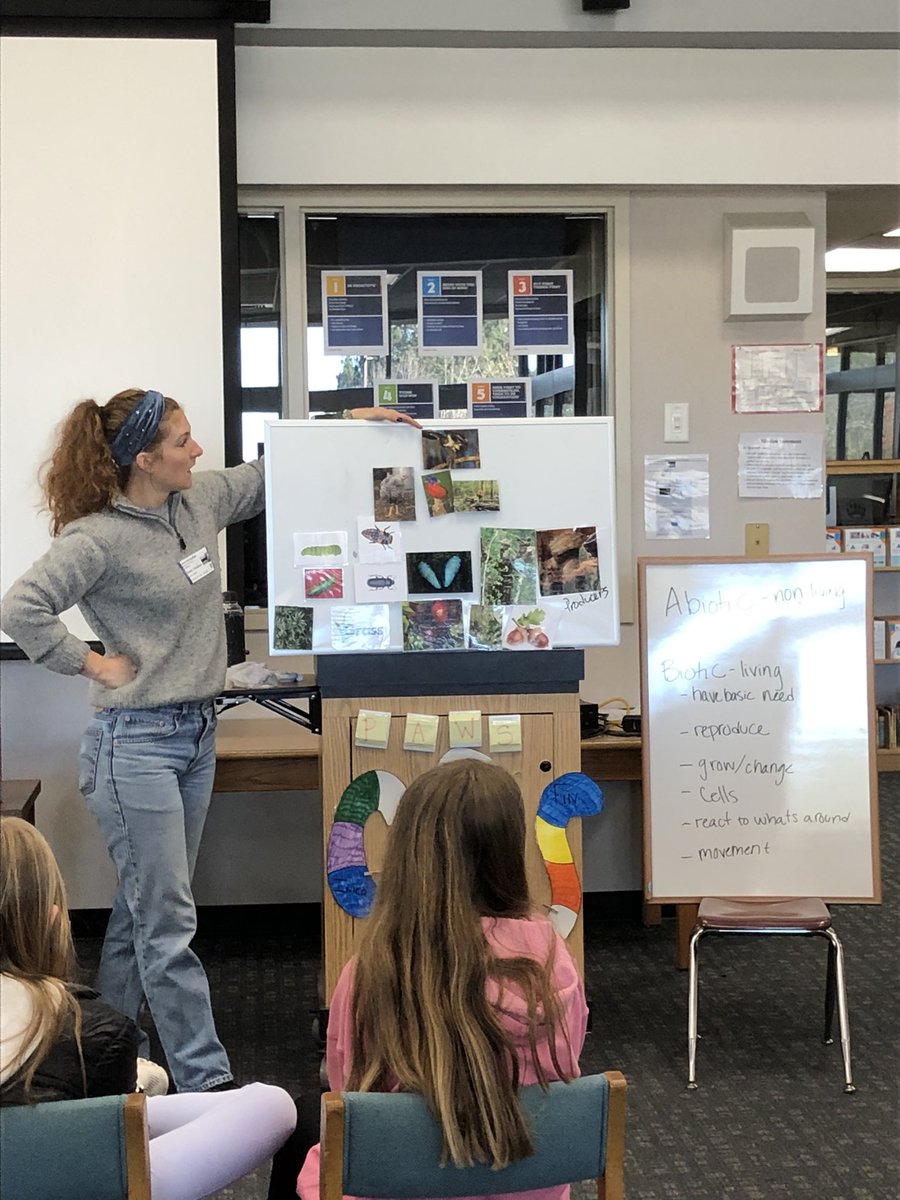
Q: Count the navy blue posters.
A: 5